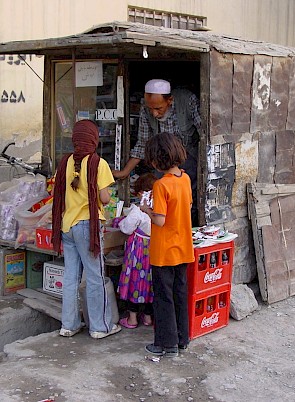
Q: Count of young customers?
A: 3